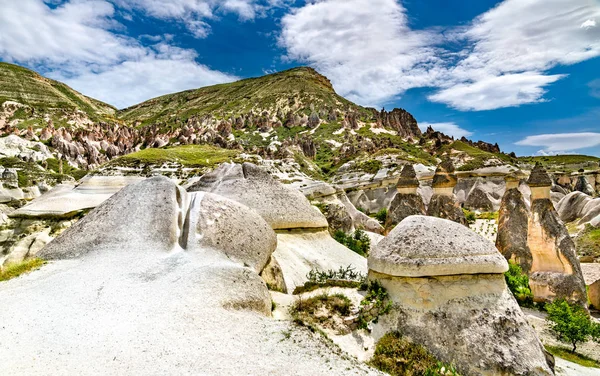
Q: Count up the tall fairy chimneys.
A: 4